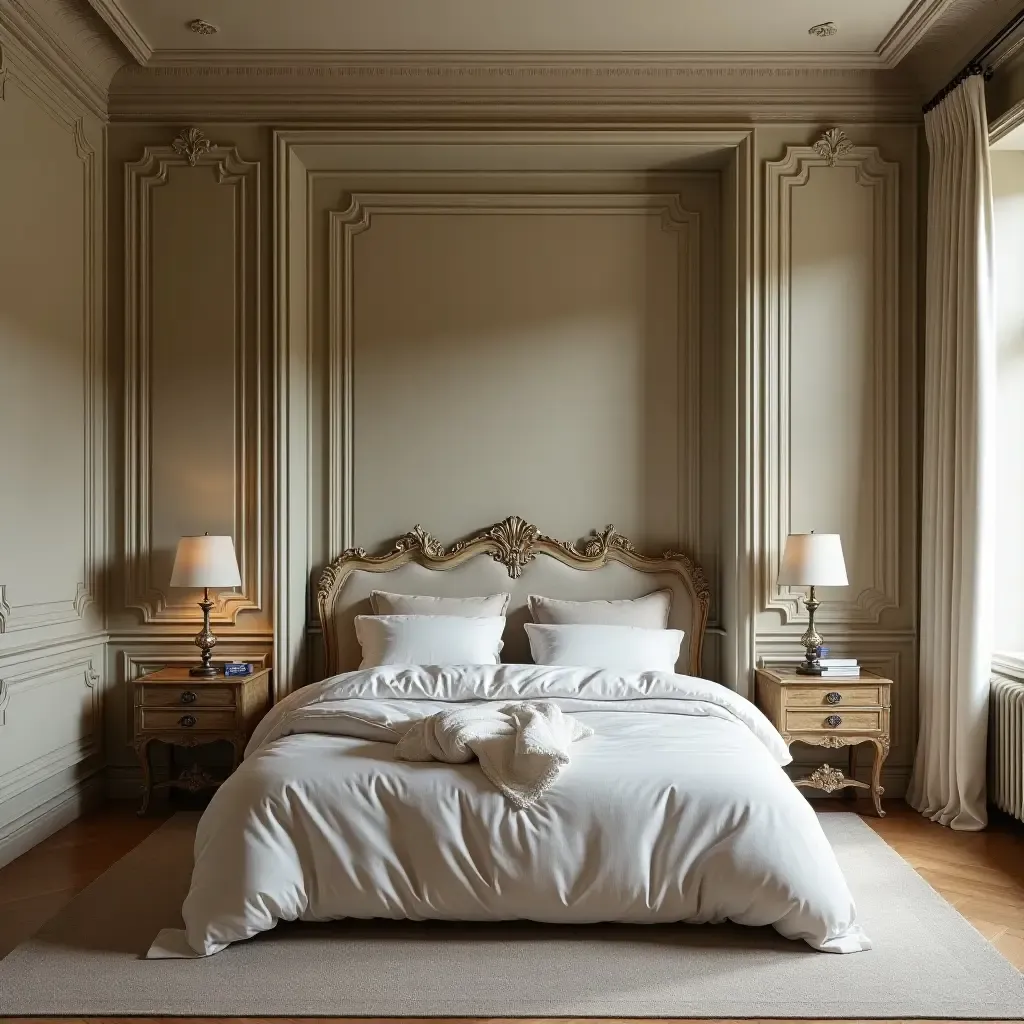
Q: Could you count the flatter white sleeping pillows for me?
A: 2